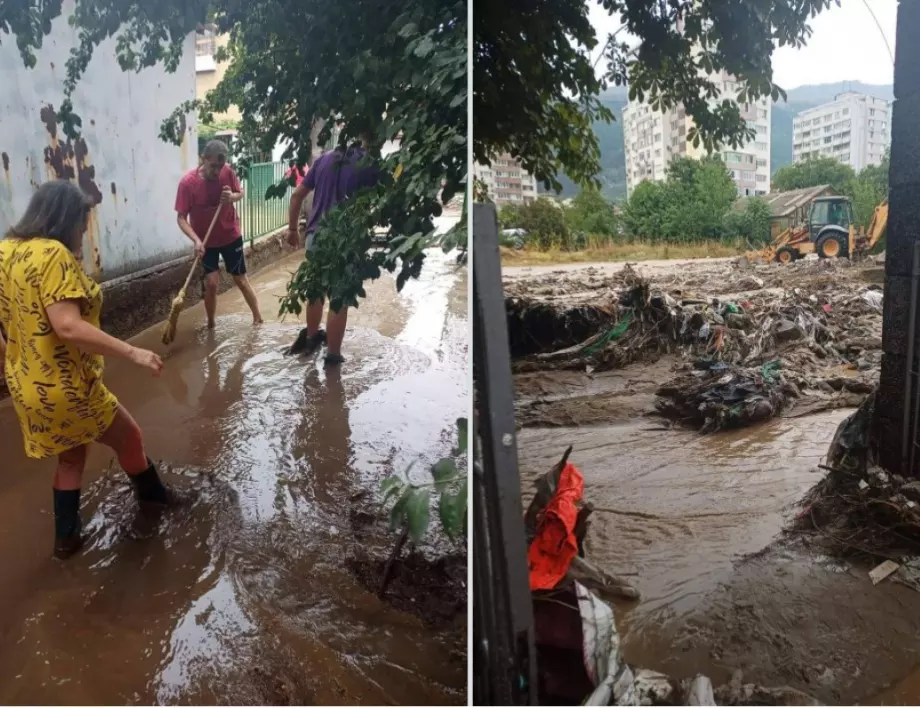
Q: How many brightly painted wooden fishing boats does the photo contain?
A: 0